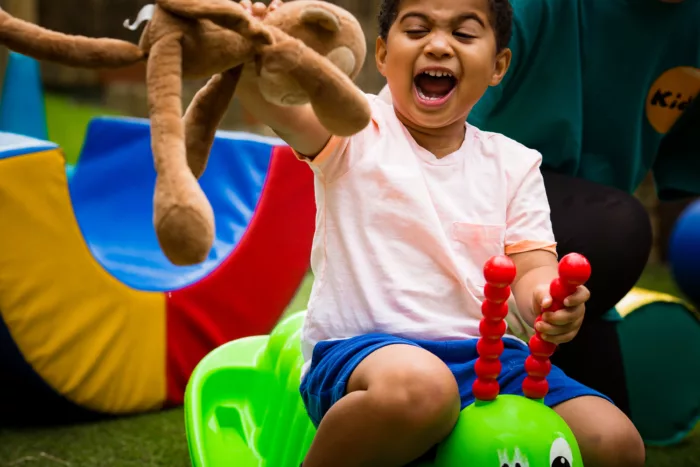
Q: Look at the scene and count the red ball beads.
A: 14